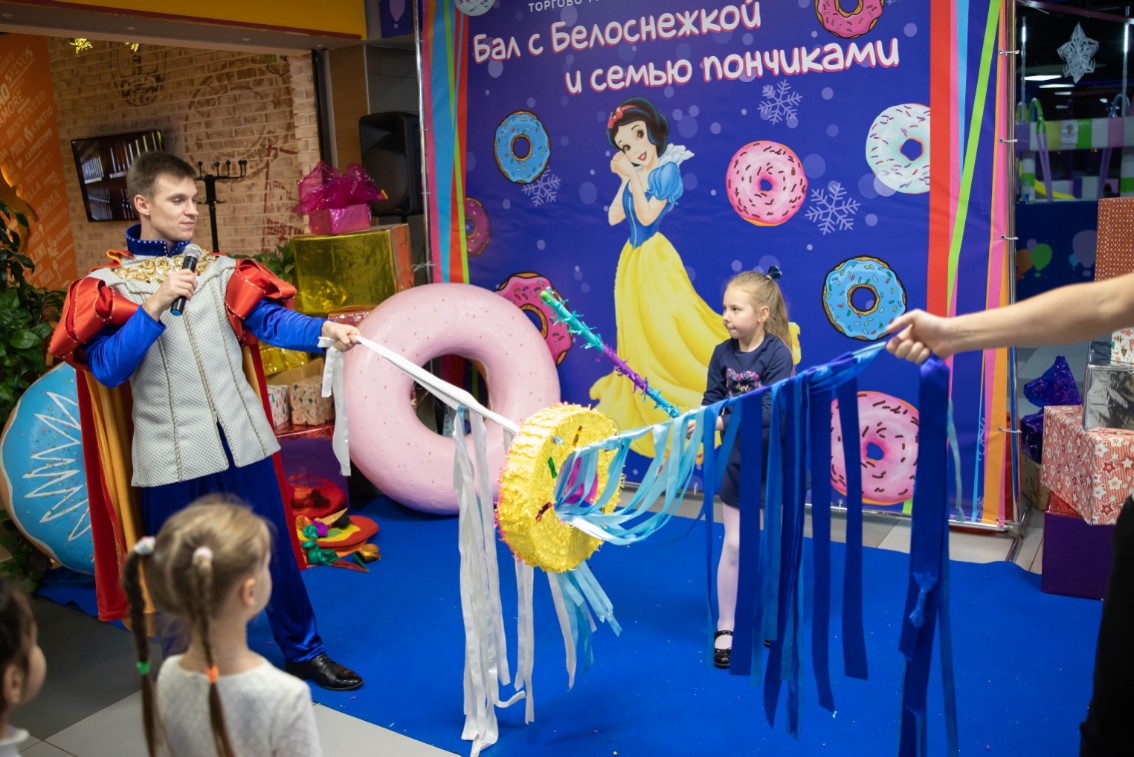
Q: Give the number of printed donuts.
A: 9